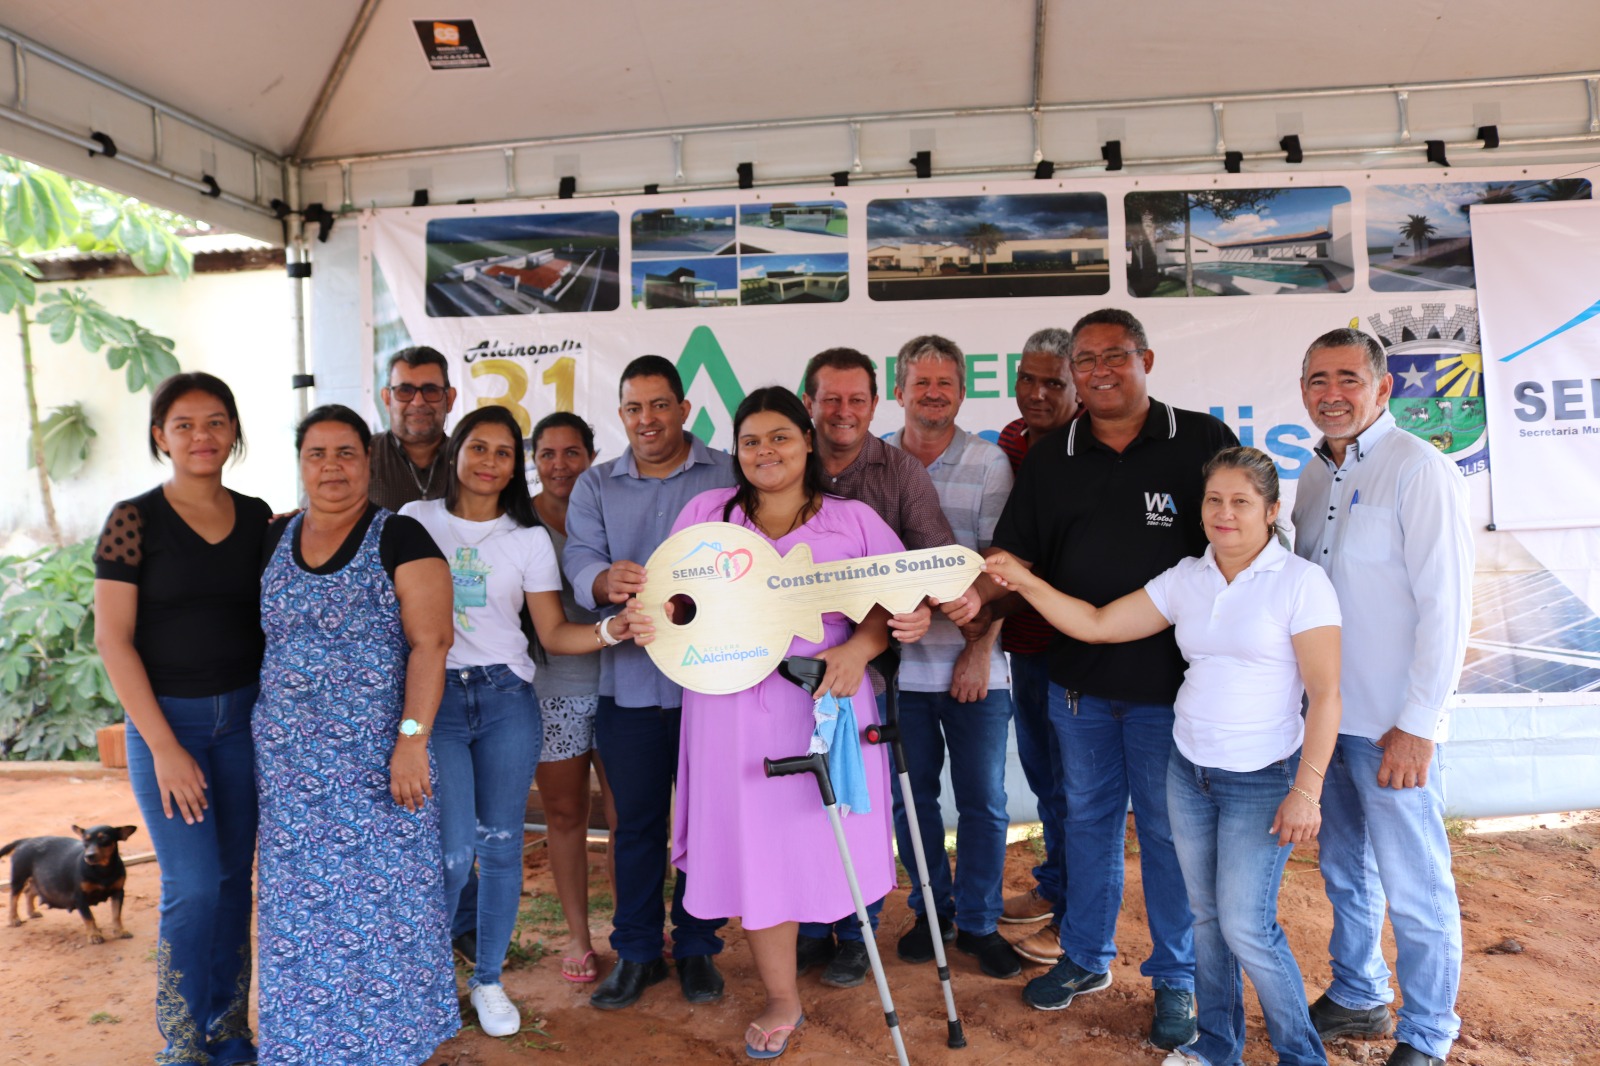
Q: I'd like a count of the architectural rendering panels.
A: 5